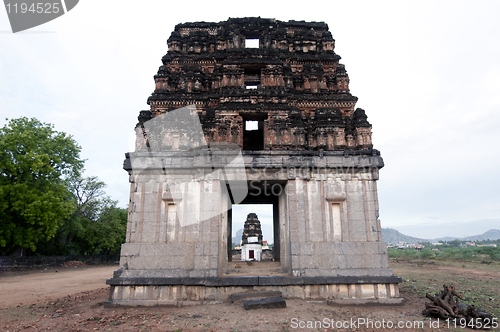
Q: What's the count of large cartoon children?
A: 0